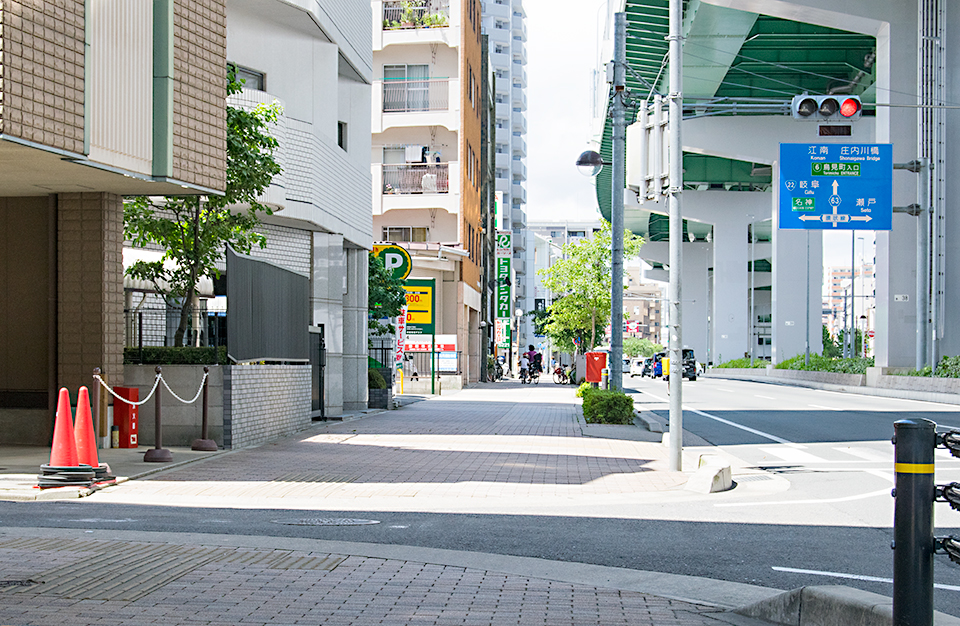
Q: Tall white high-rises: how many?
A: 1